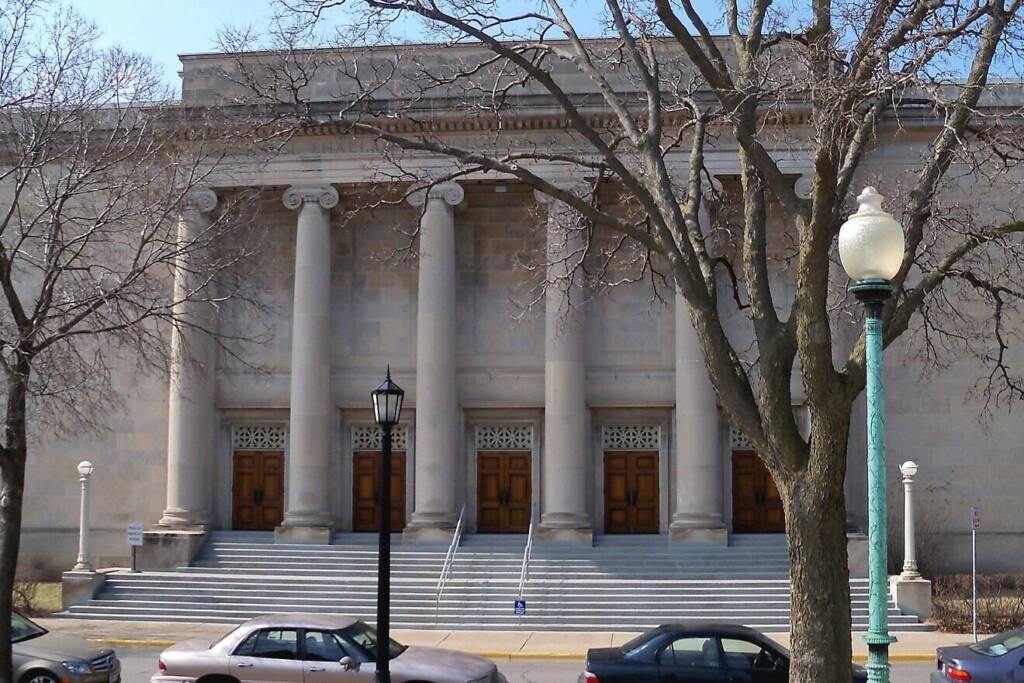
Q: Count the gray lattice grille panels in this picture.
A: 5